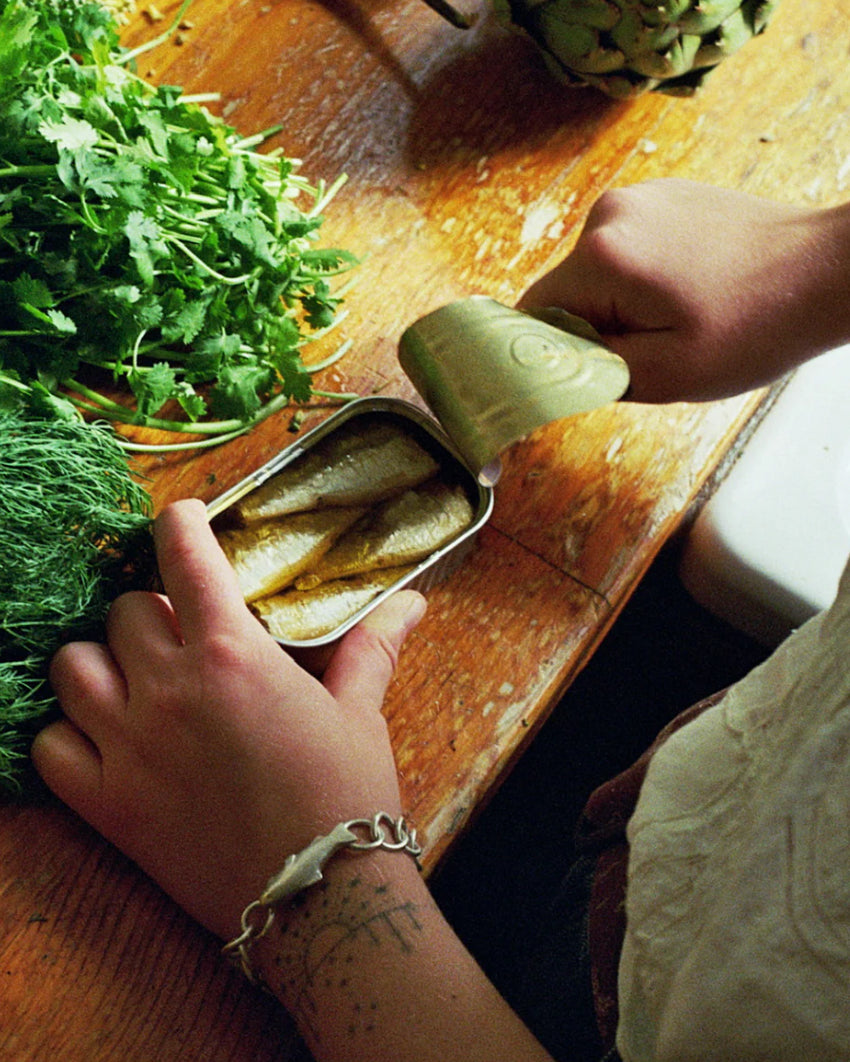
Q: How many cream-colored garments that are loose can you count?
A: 1